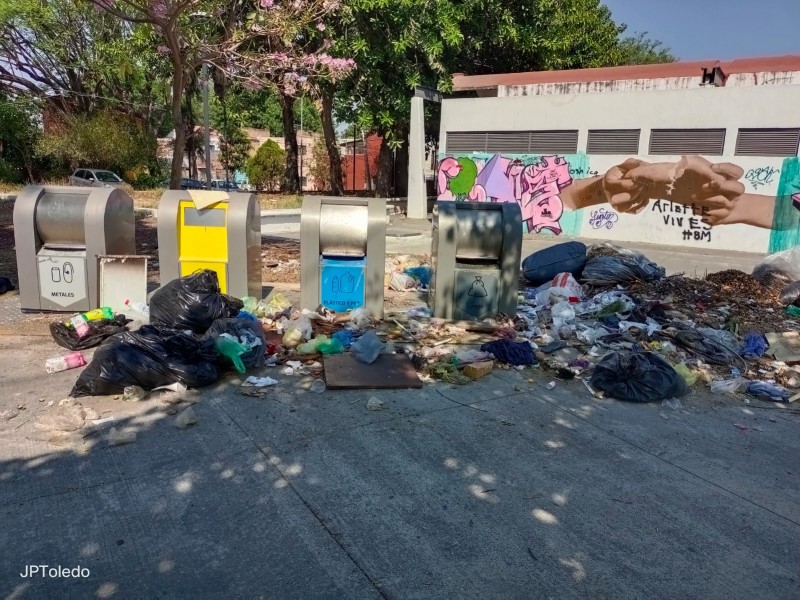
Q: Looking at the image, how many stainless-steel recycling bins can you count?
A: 4